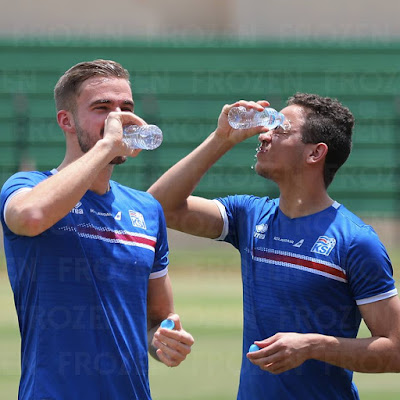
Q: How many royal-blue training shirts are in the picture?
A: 2